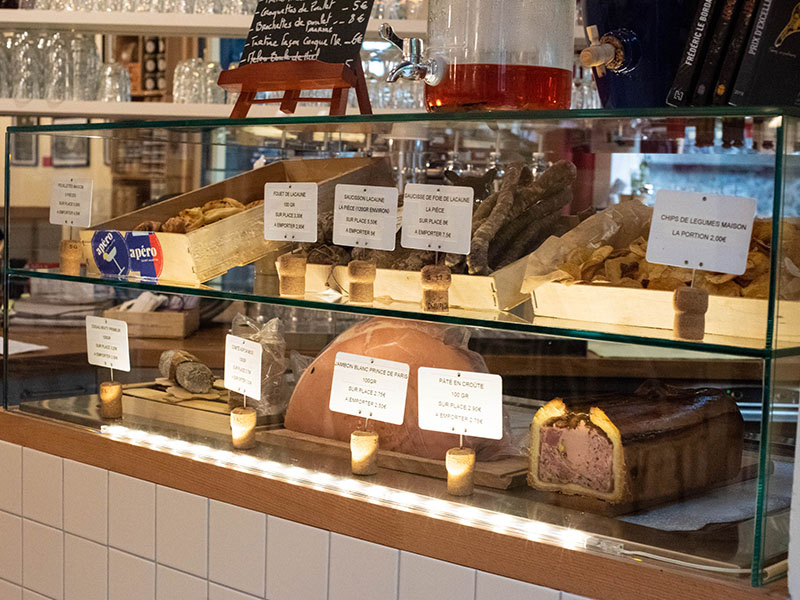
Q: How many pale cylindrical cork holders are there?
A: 9